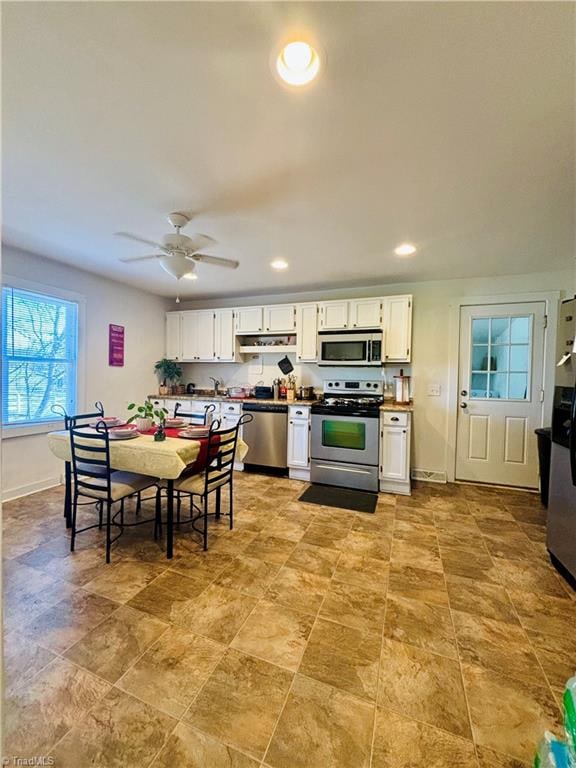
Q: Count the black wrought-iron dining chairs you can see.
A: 4